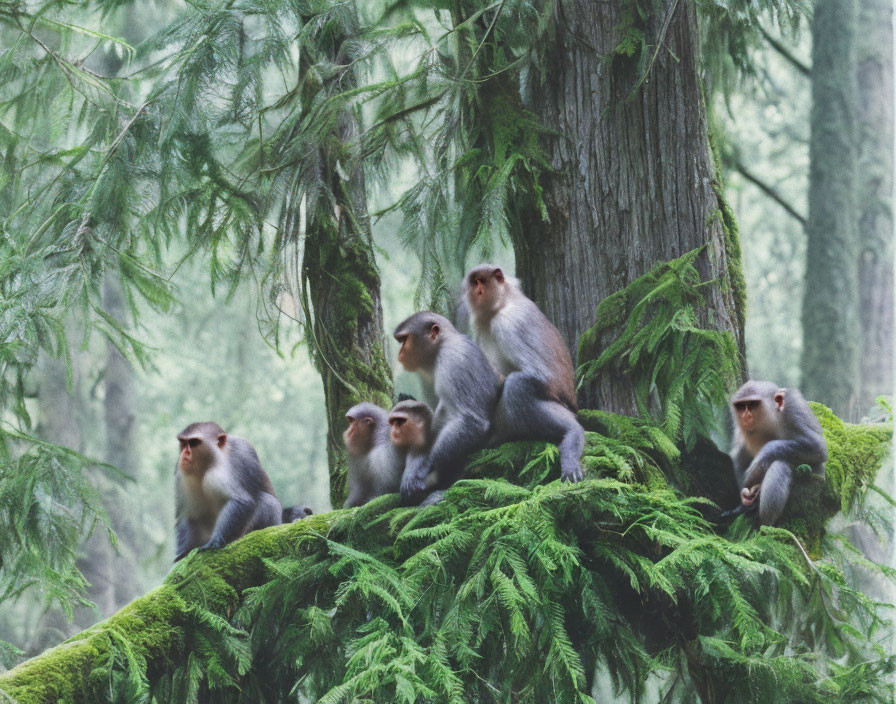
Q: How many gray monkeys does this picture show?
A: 6